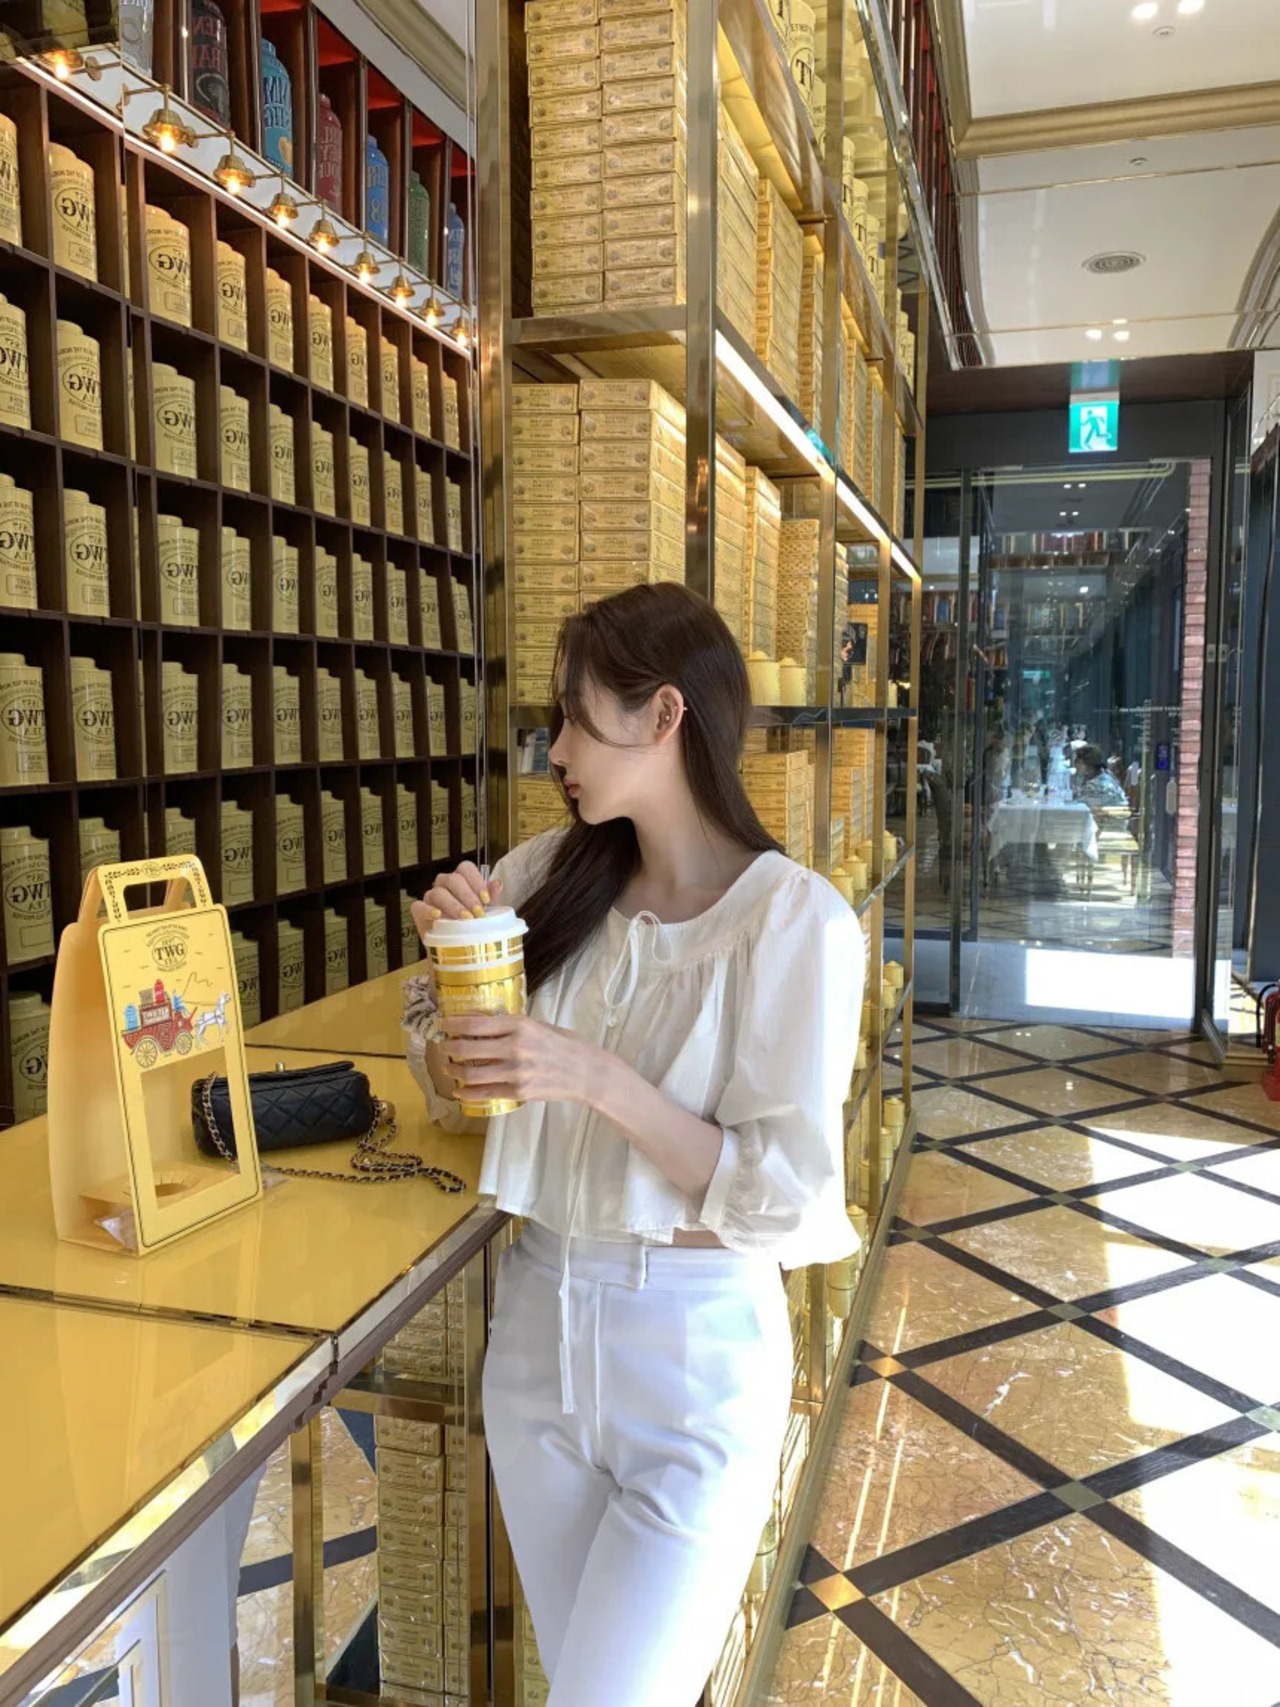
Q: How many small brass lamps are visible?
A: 9